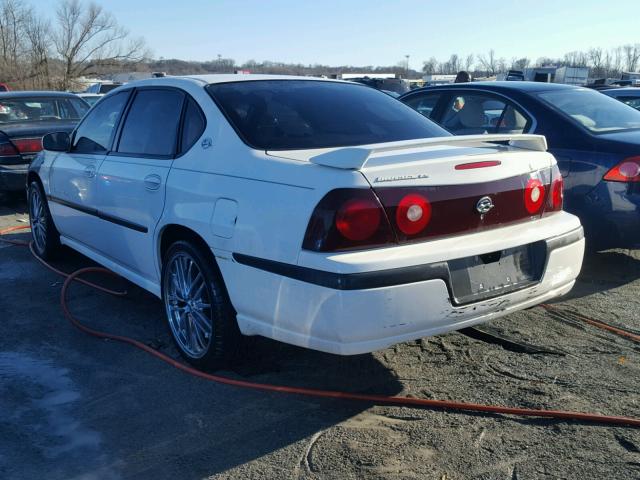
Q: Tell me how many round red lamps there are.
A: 4